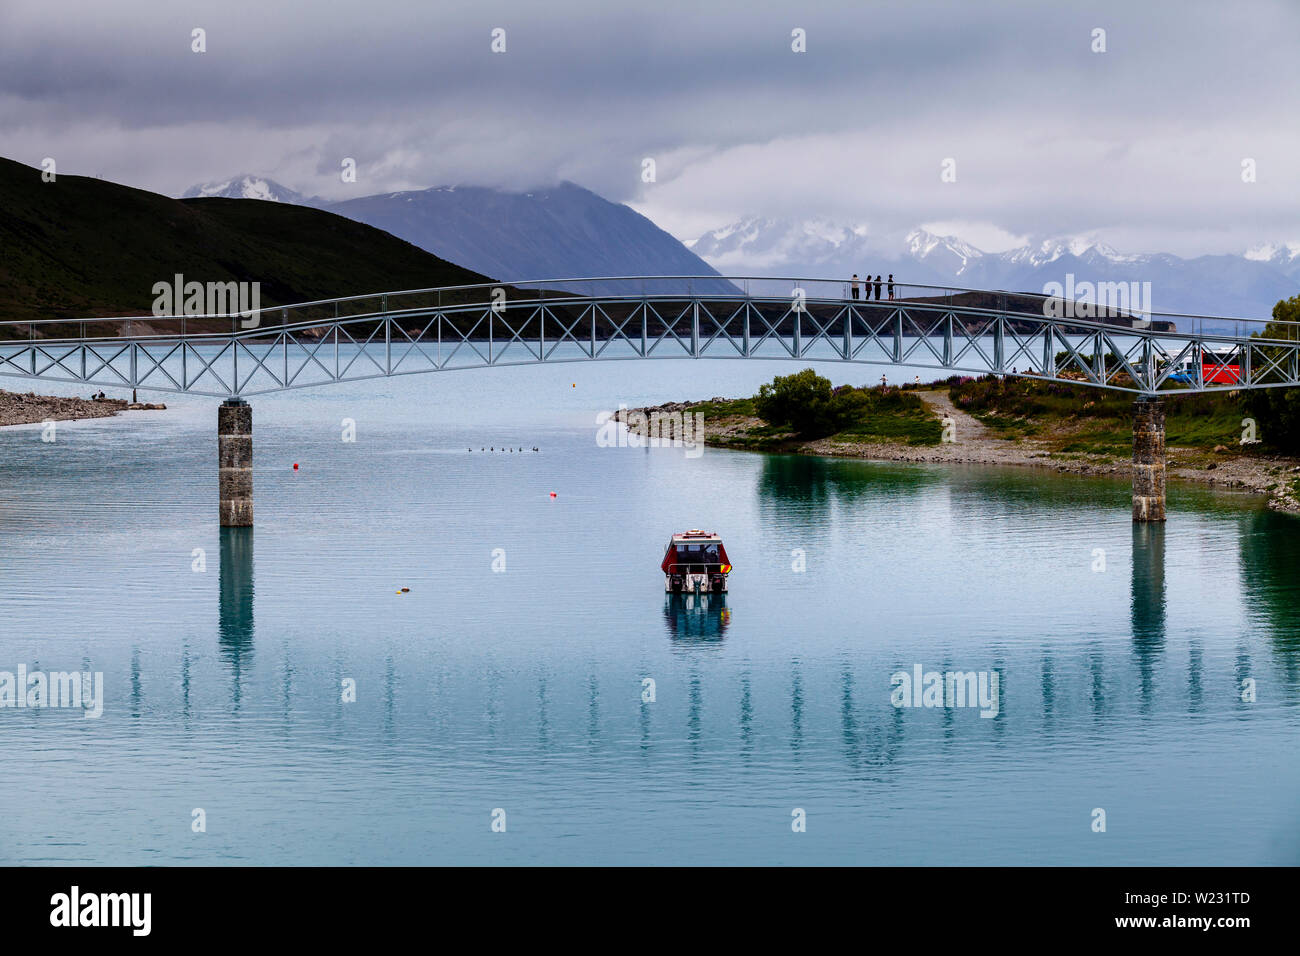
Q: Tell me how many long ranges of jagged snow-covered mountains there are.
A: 1